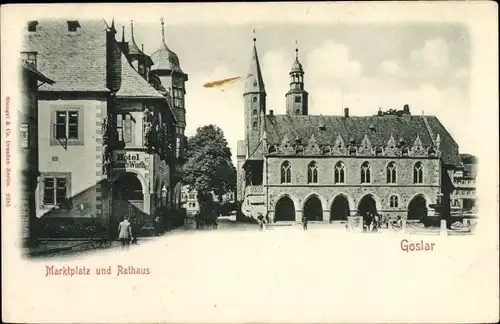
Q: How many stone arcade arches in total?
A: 5